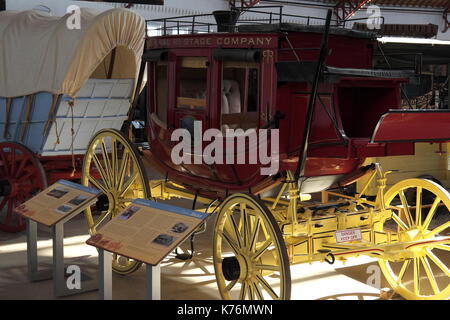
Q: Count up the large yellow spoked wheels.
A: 3